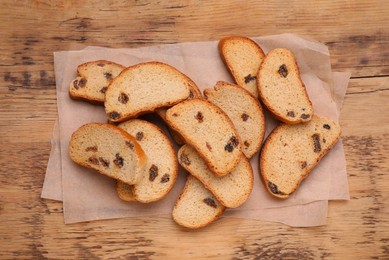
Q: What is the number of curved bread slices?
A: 13